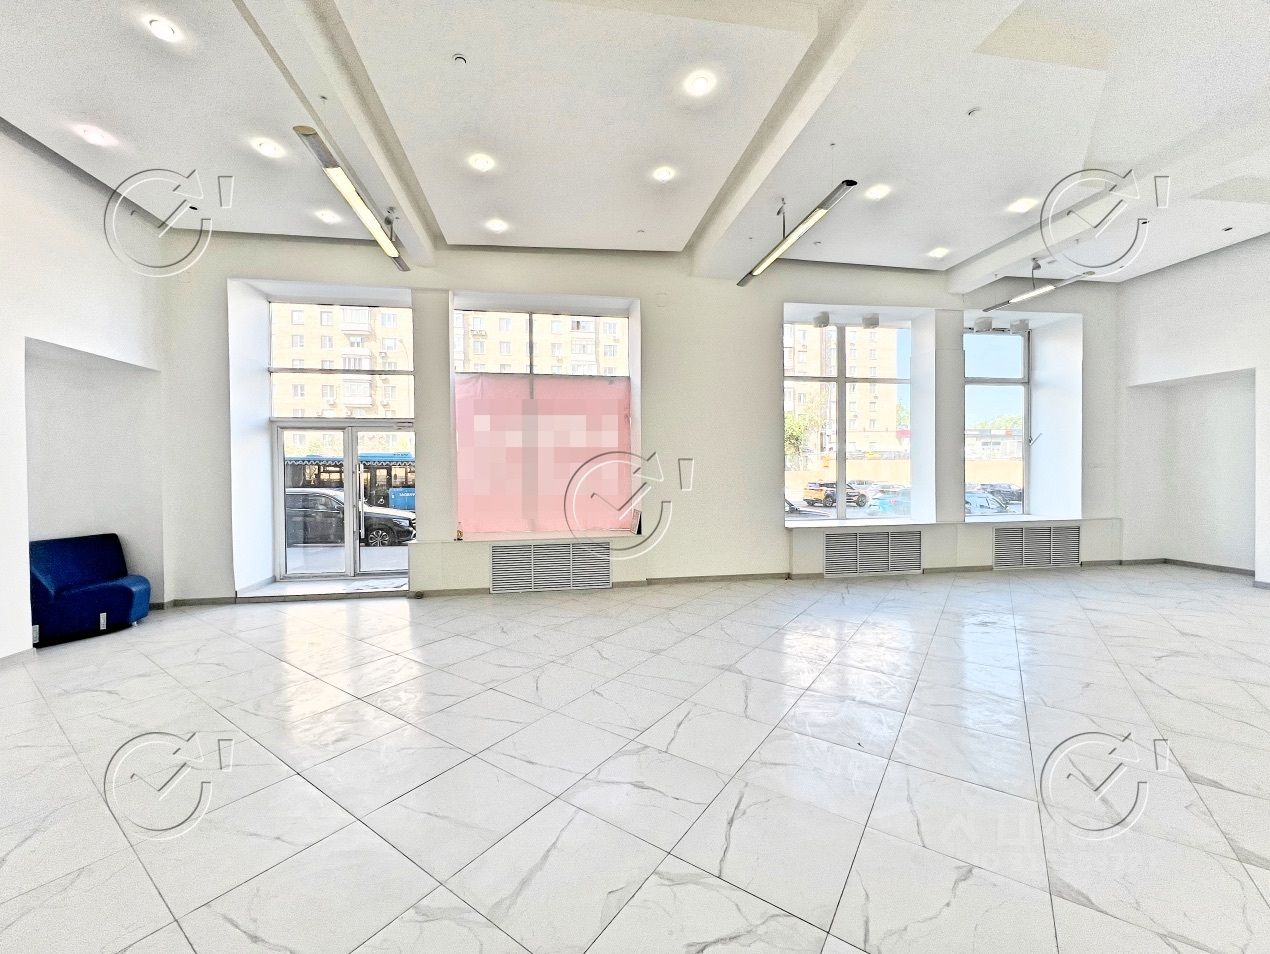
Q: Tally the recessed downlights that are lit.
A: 11